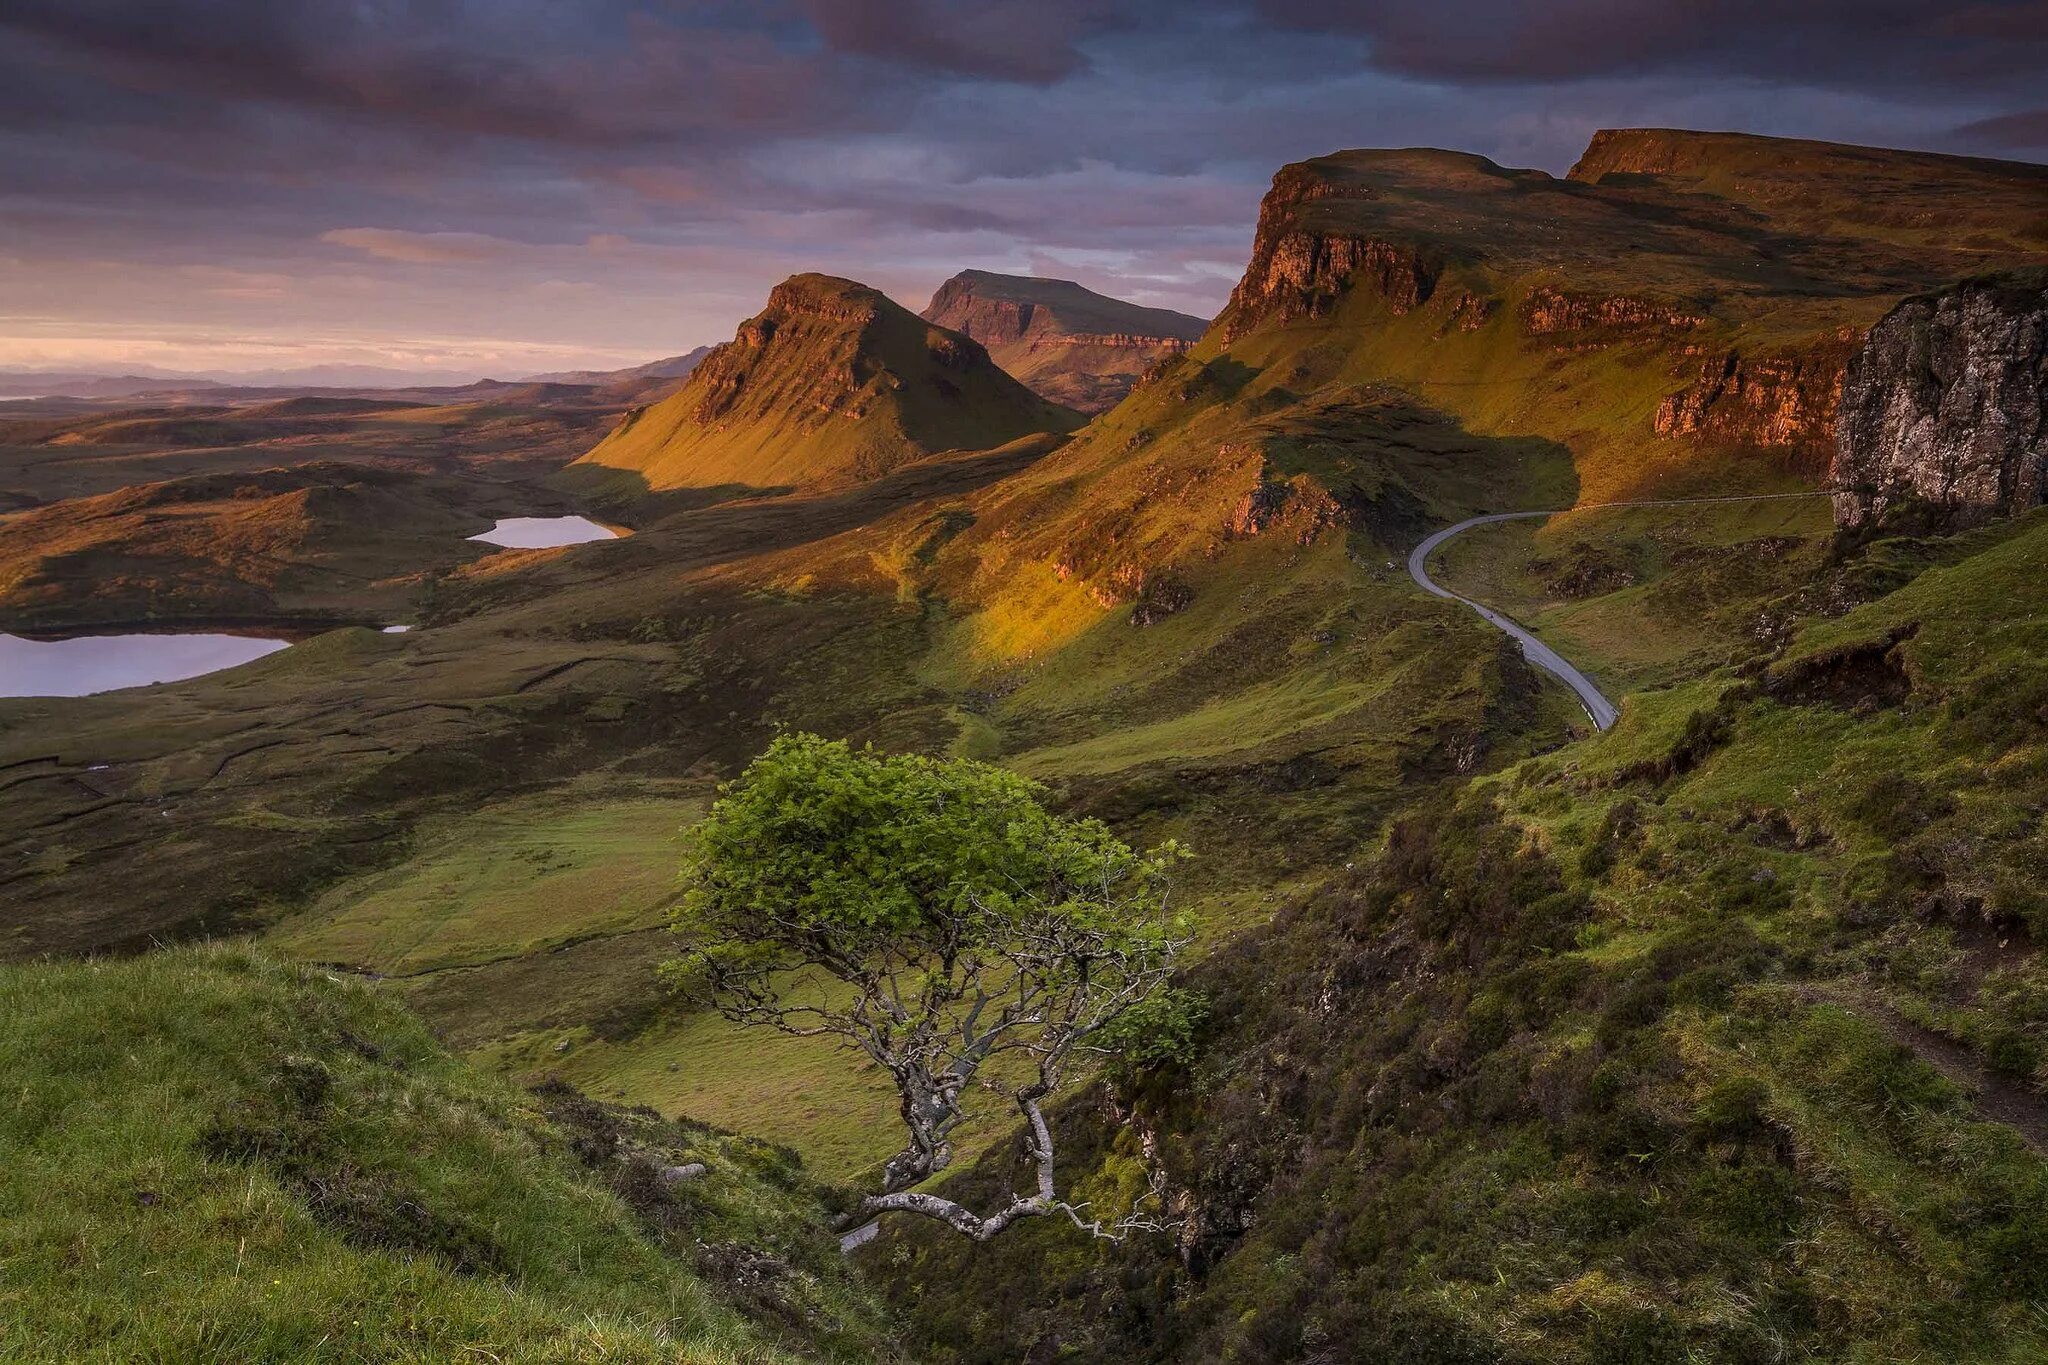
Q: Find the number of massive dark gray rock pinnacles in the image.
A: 1